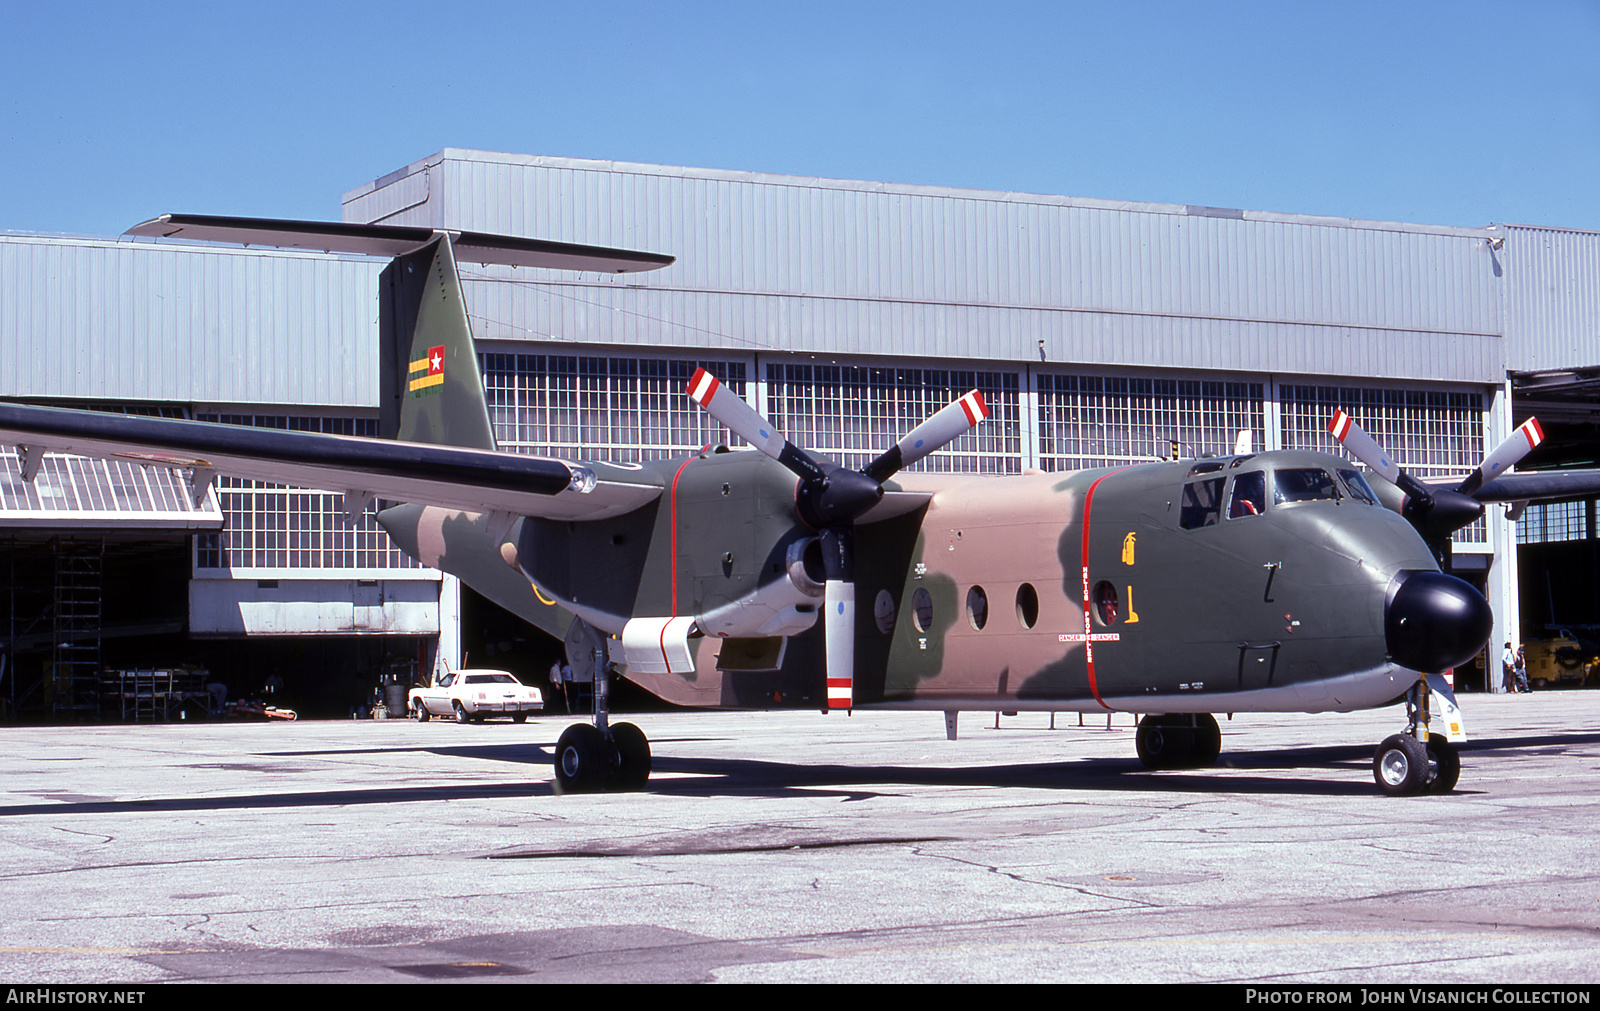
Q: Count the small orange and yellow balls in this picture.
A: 0